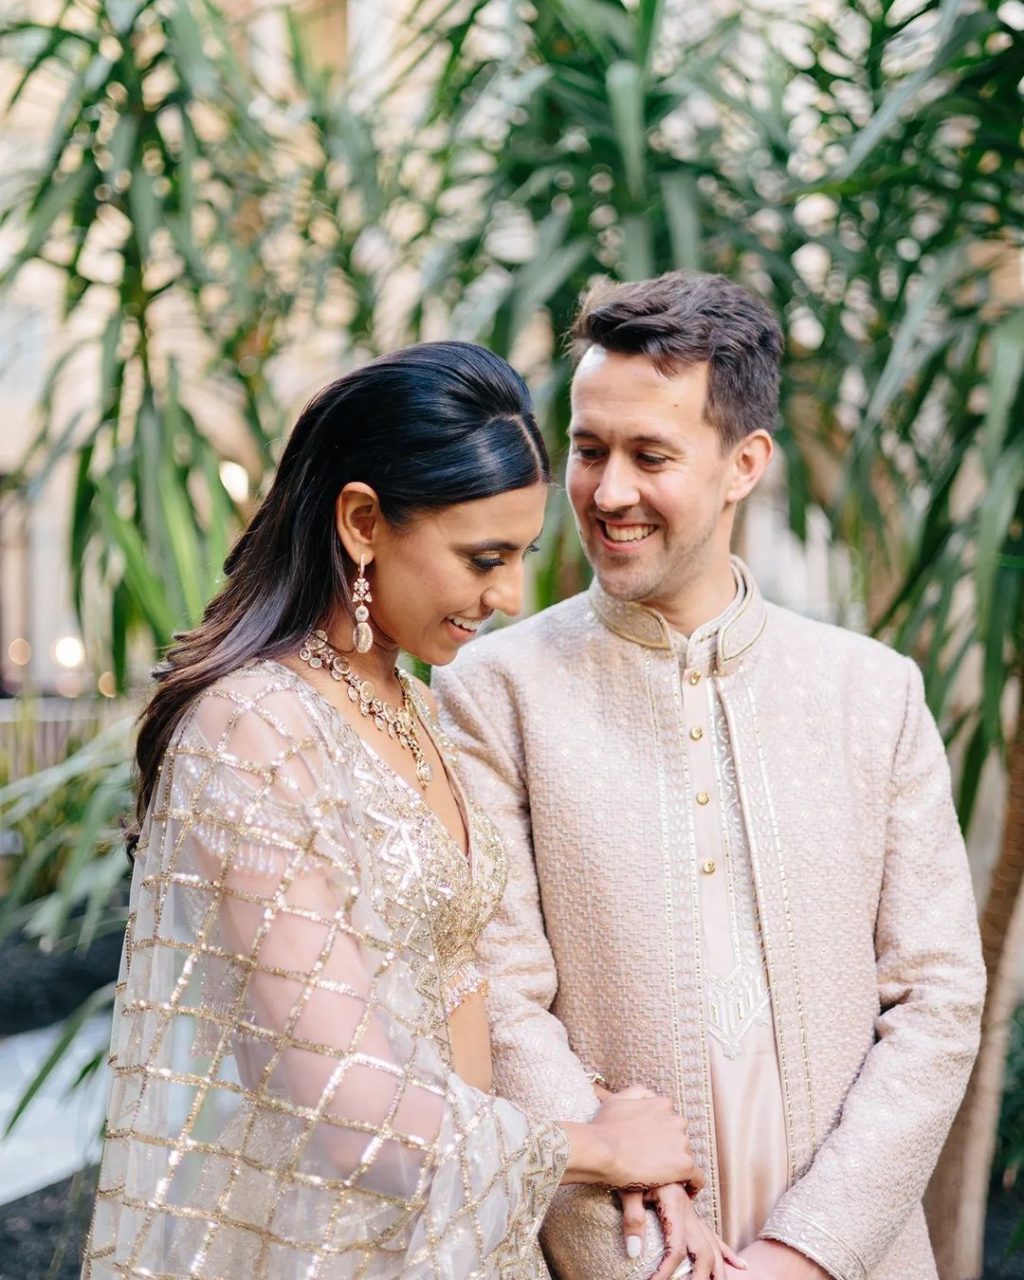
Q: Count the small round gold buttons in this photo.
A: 4